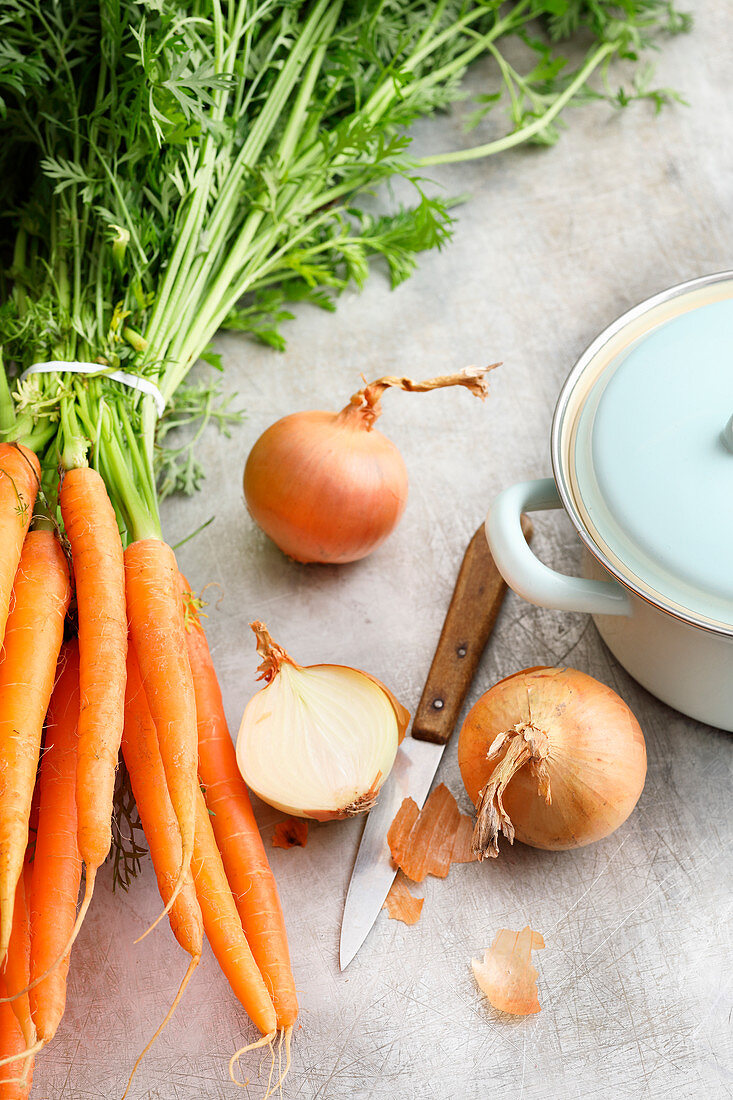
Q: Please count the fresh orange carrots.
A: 10